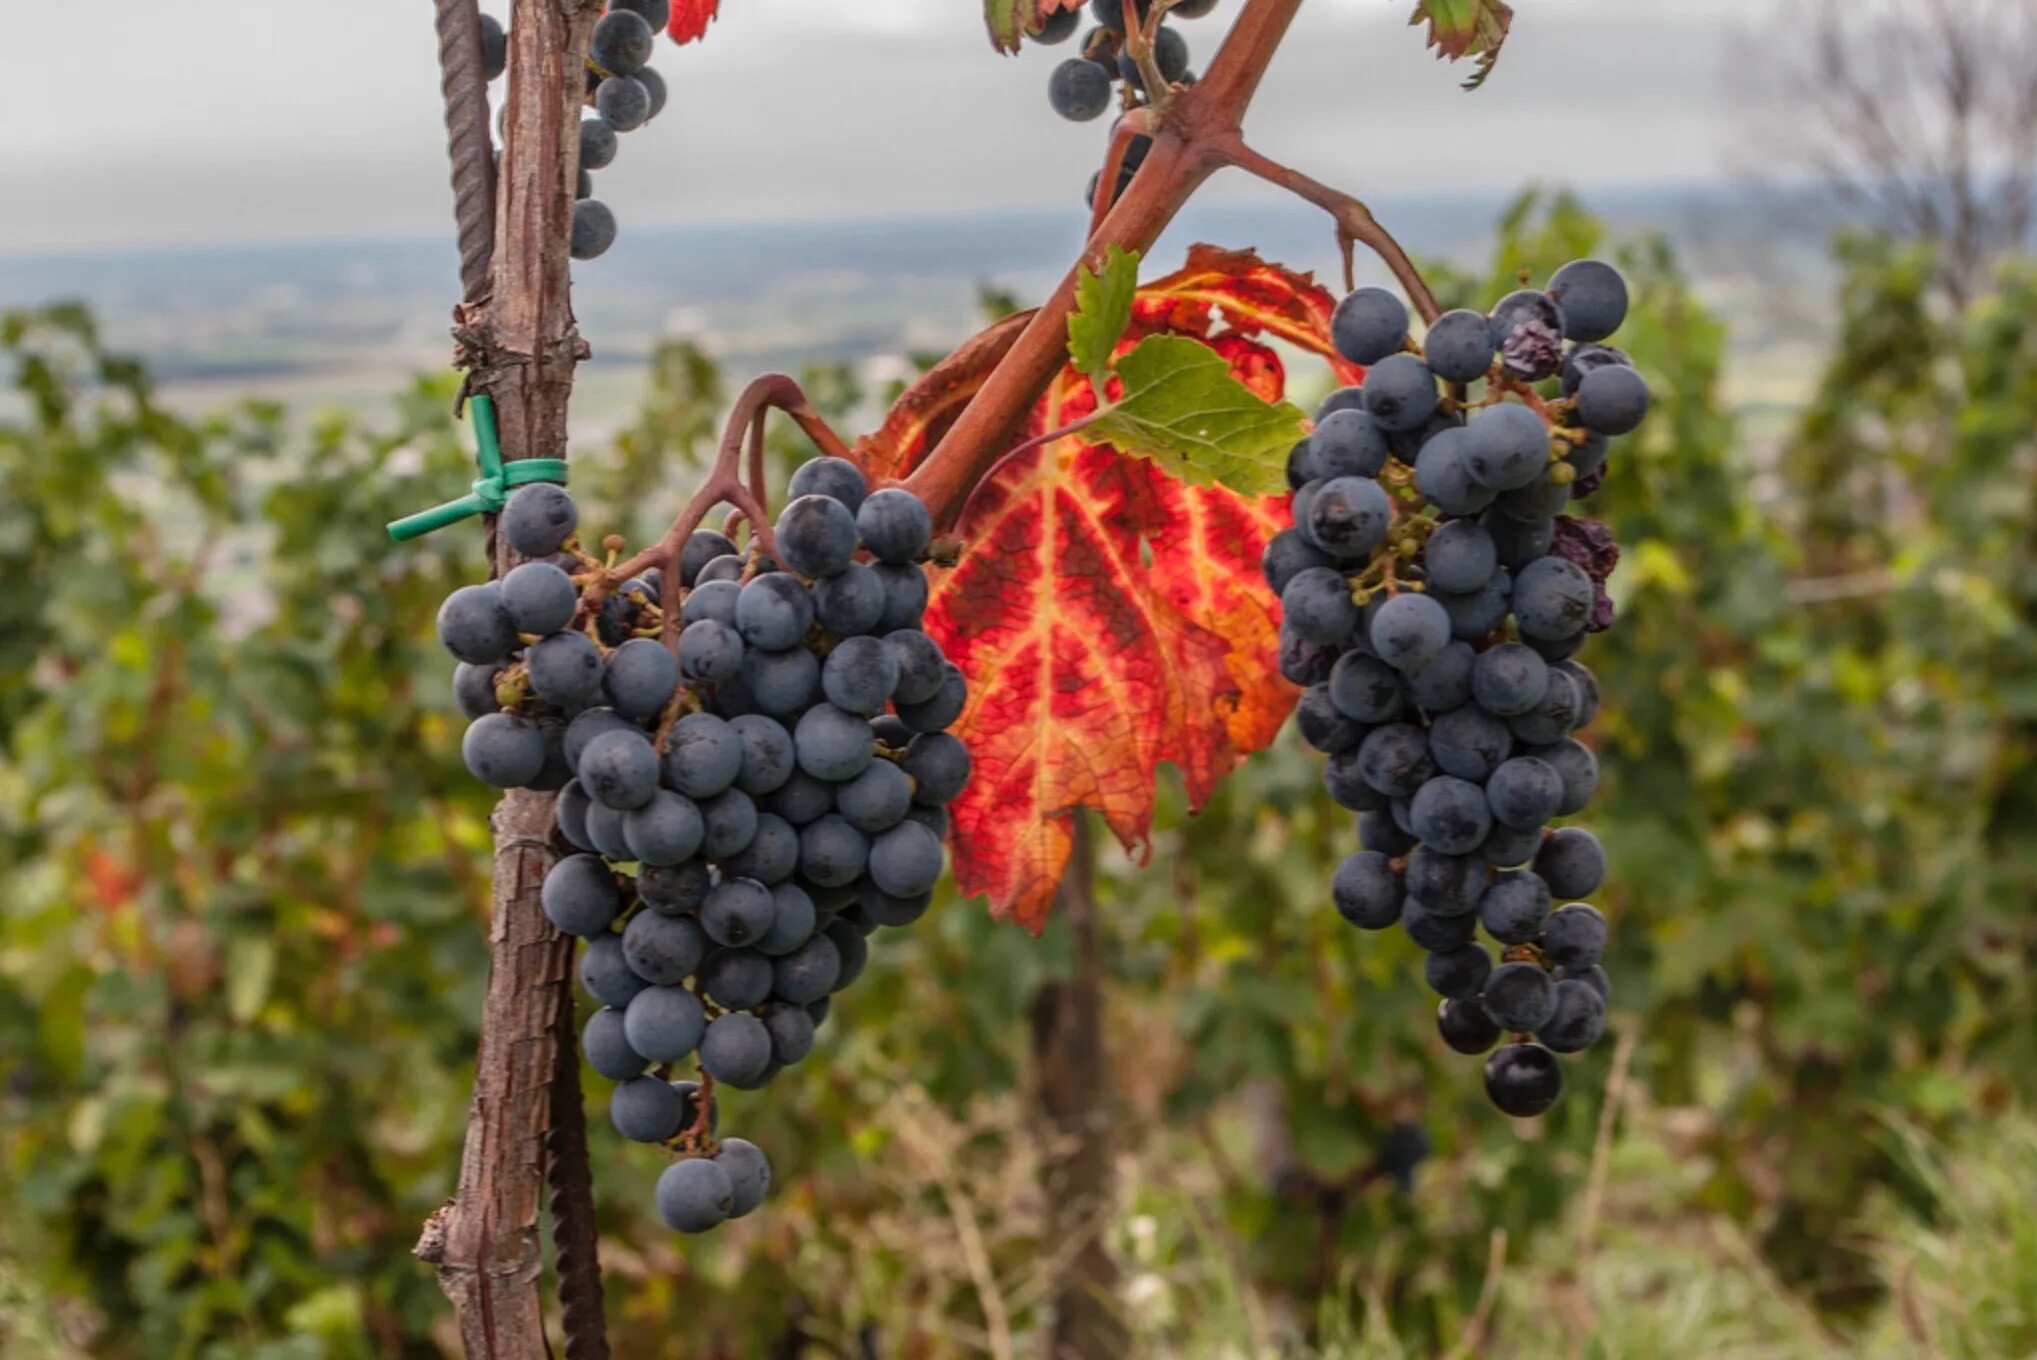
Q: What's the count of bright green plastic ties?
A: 1